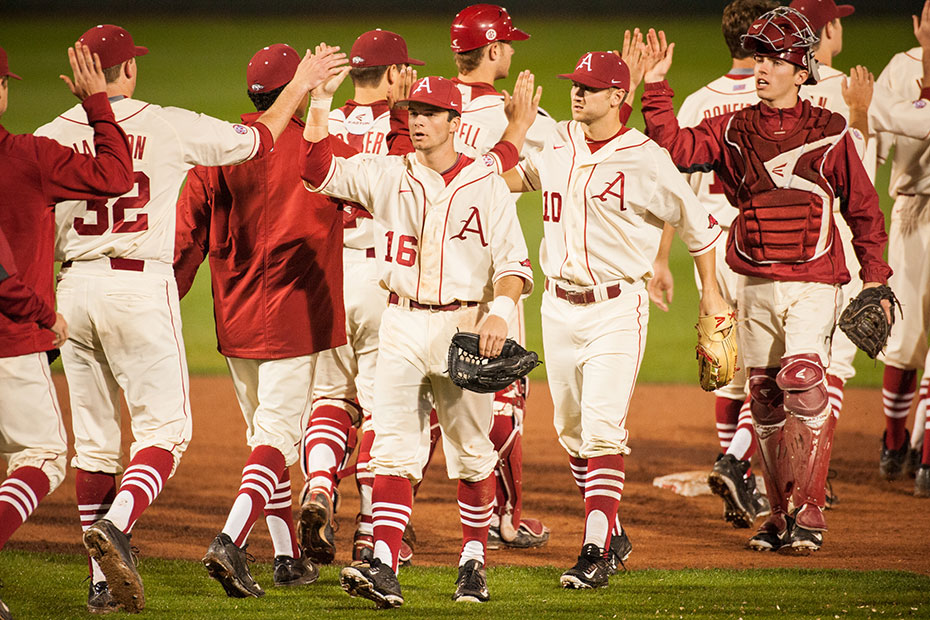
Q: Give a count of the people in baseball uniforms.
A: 11